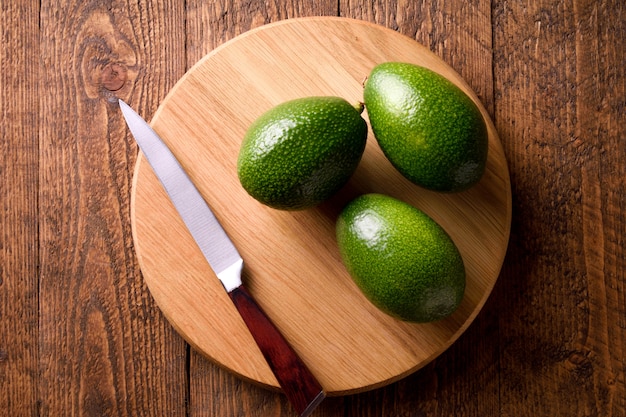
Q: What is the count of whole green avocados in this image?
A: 3